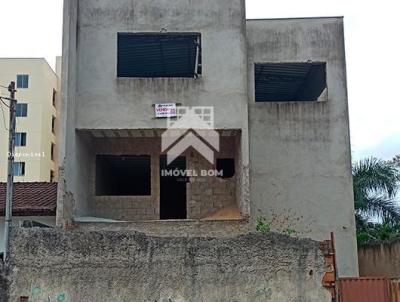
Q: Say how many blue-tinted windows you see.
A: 4